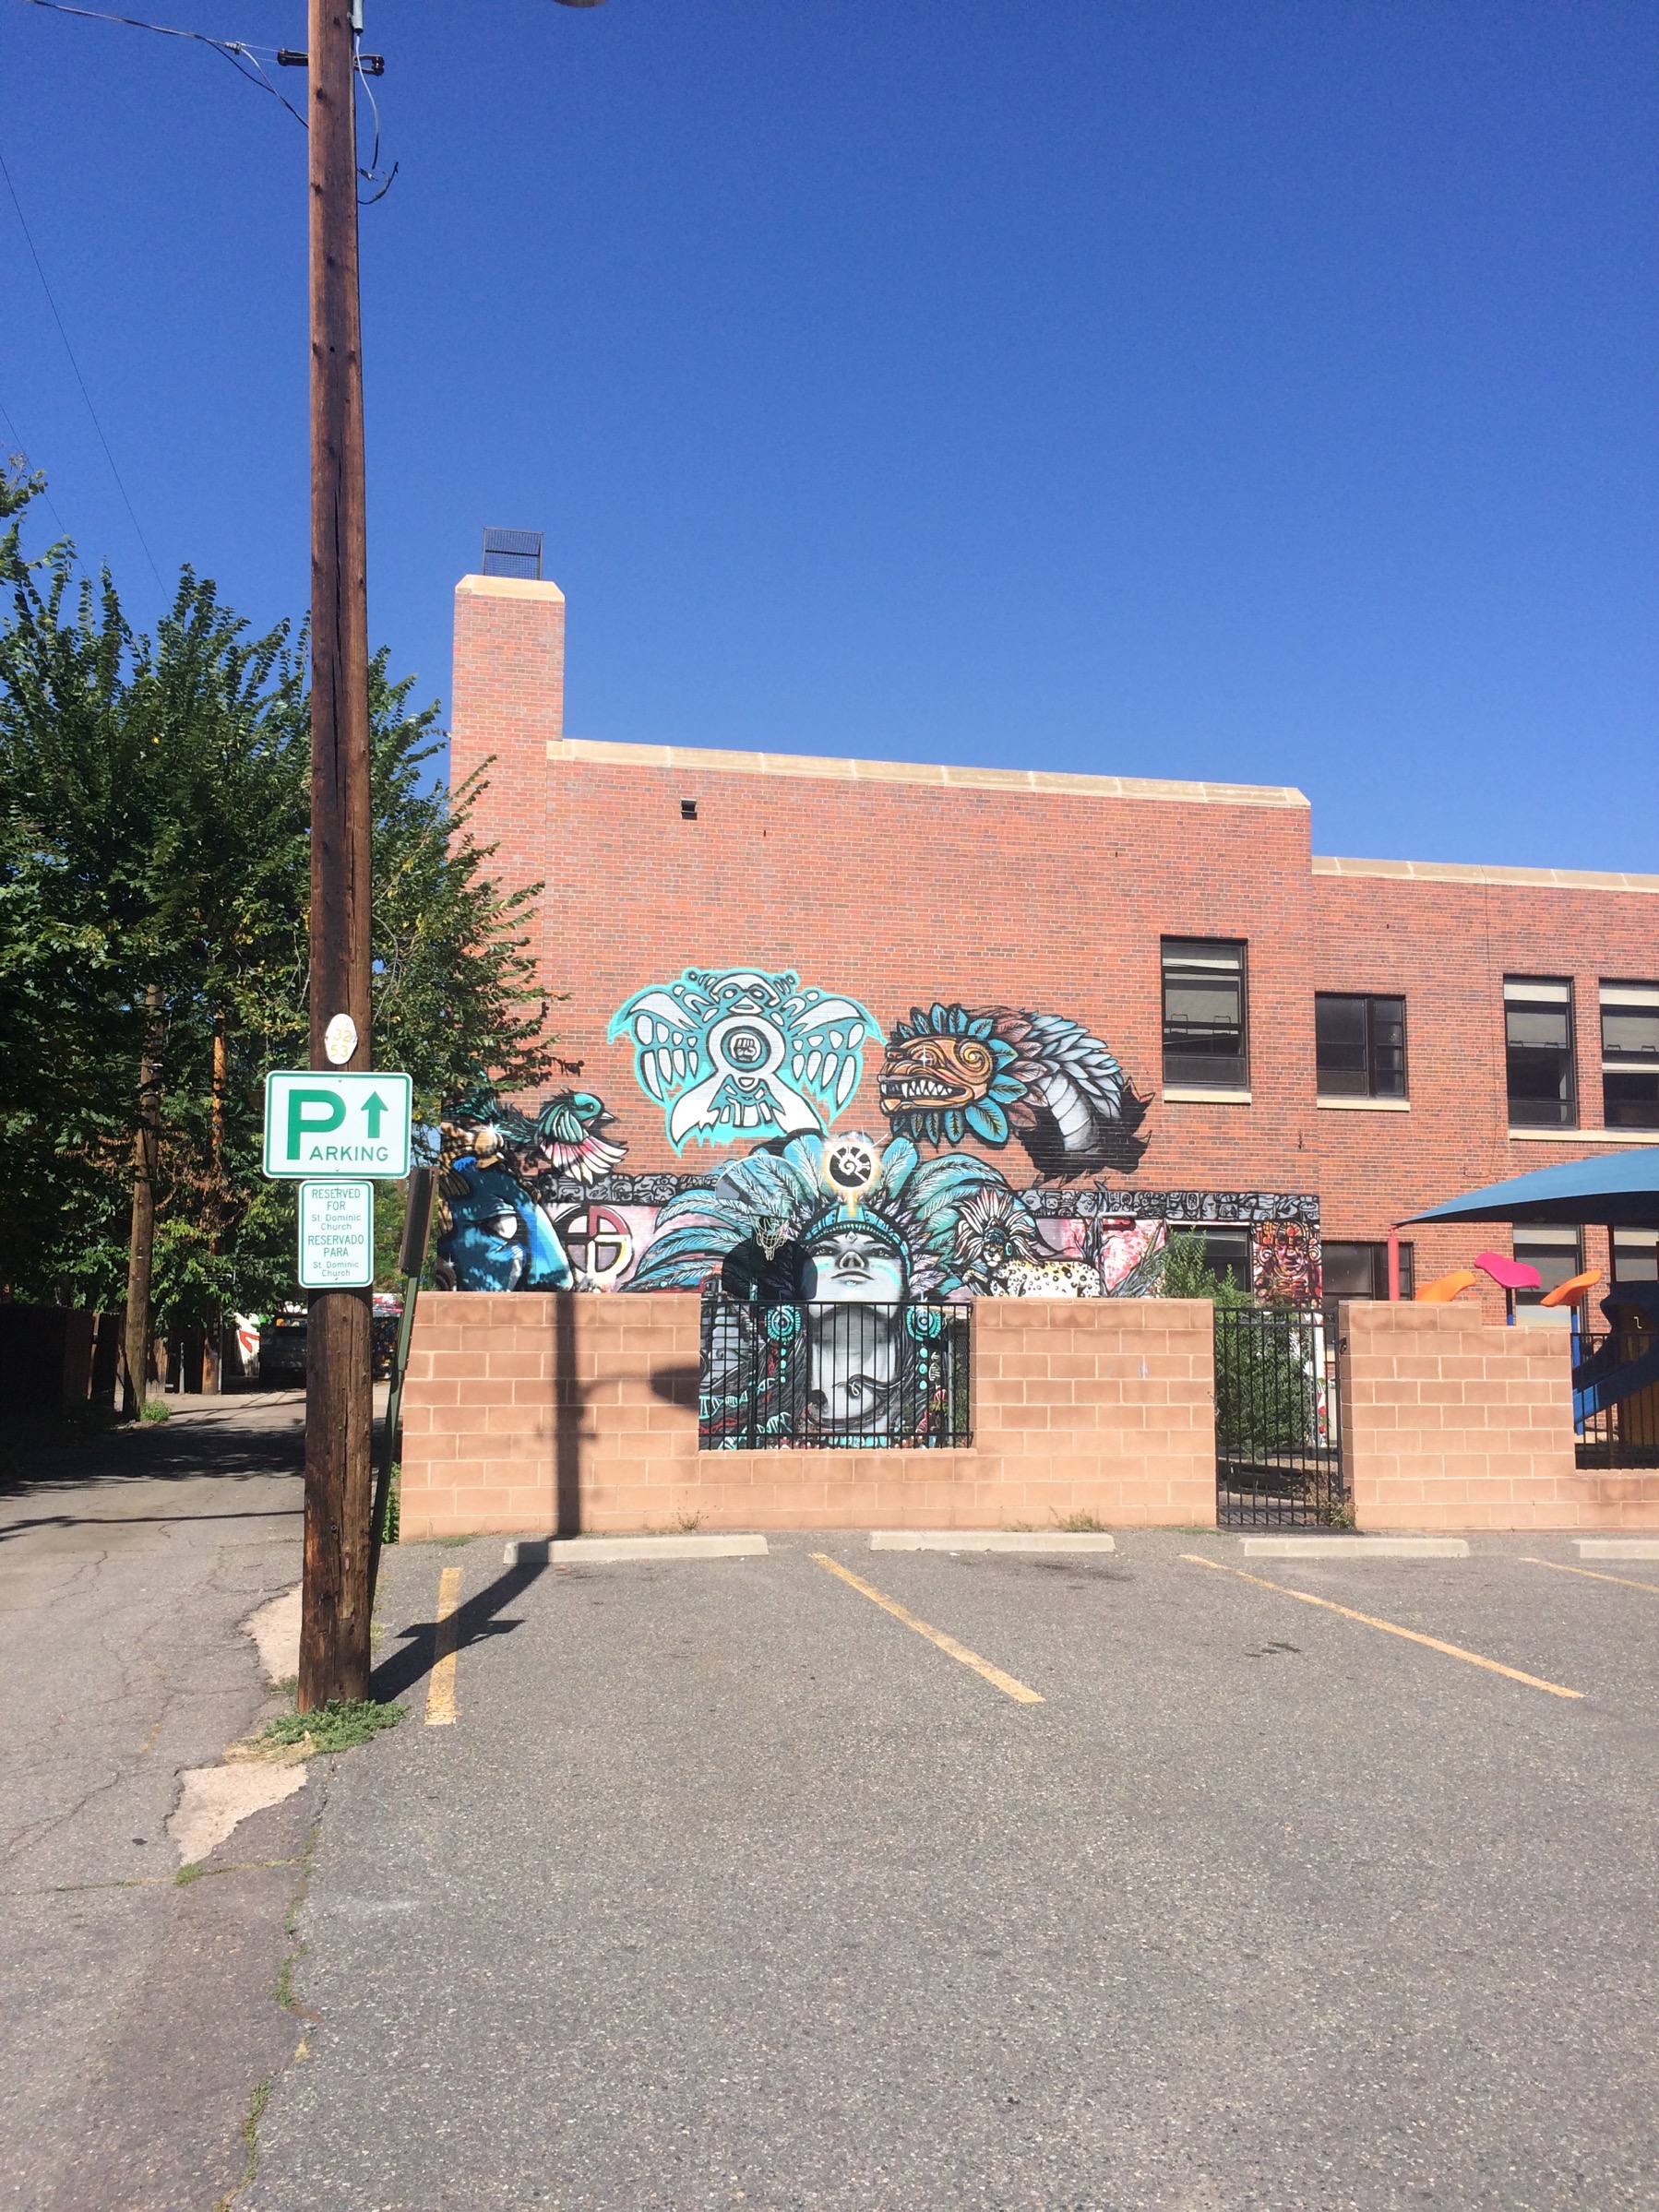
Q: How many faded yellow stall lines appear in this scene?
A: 4